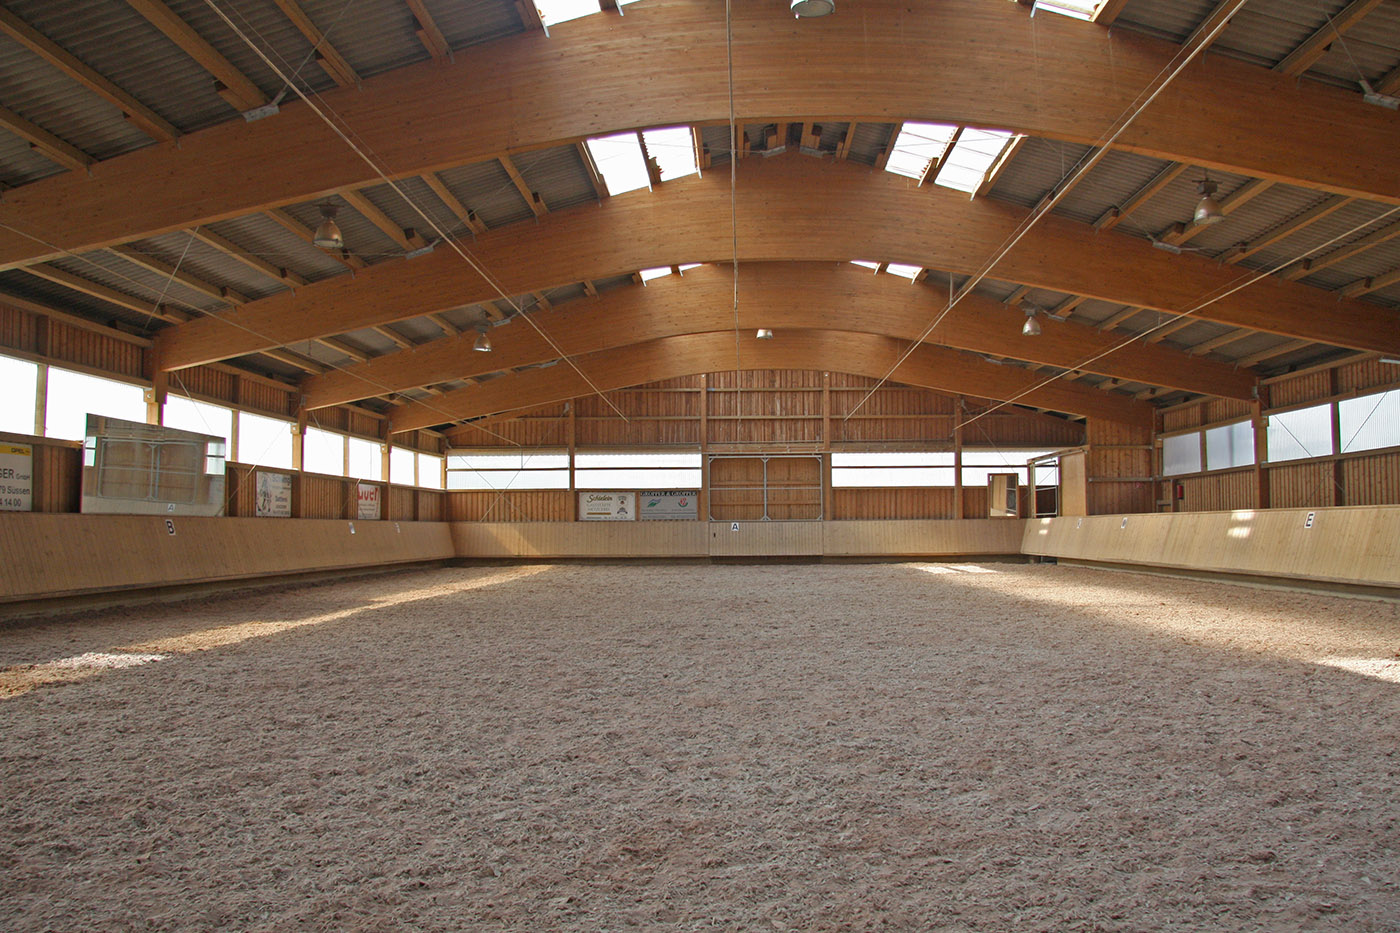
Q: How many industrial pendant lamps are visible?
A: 6